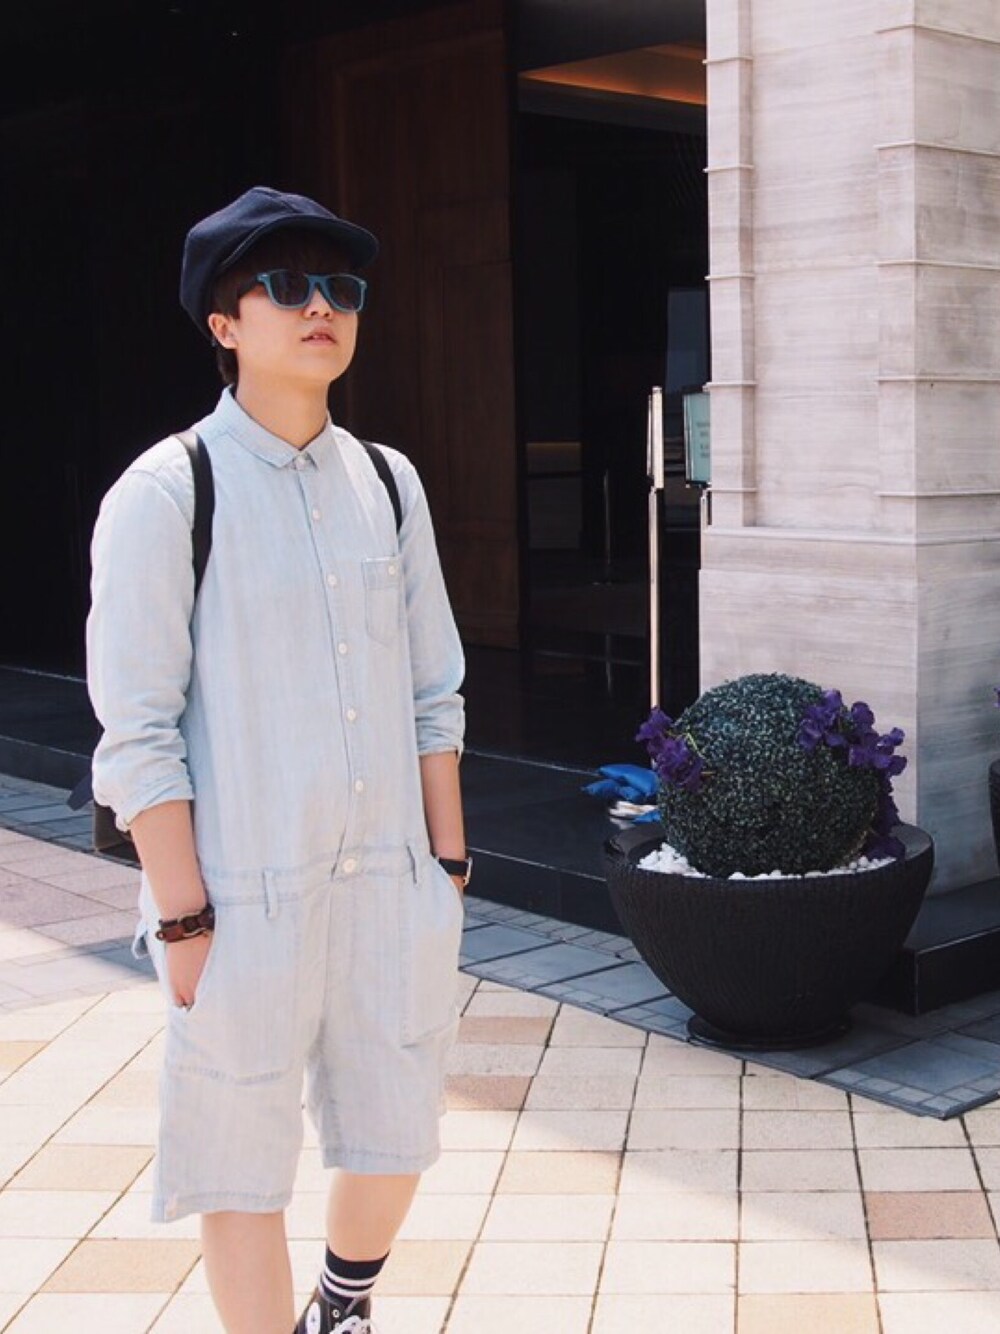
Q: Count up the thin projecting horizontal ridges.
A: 10